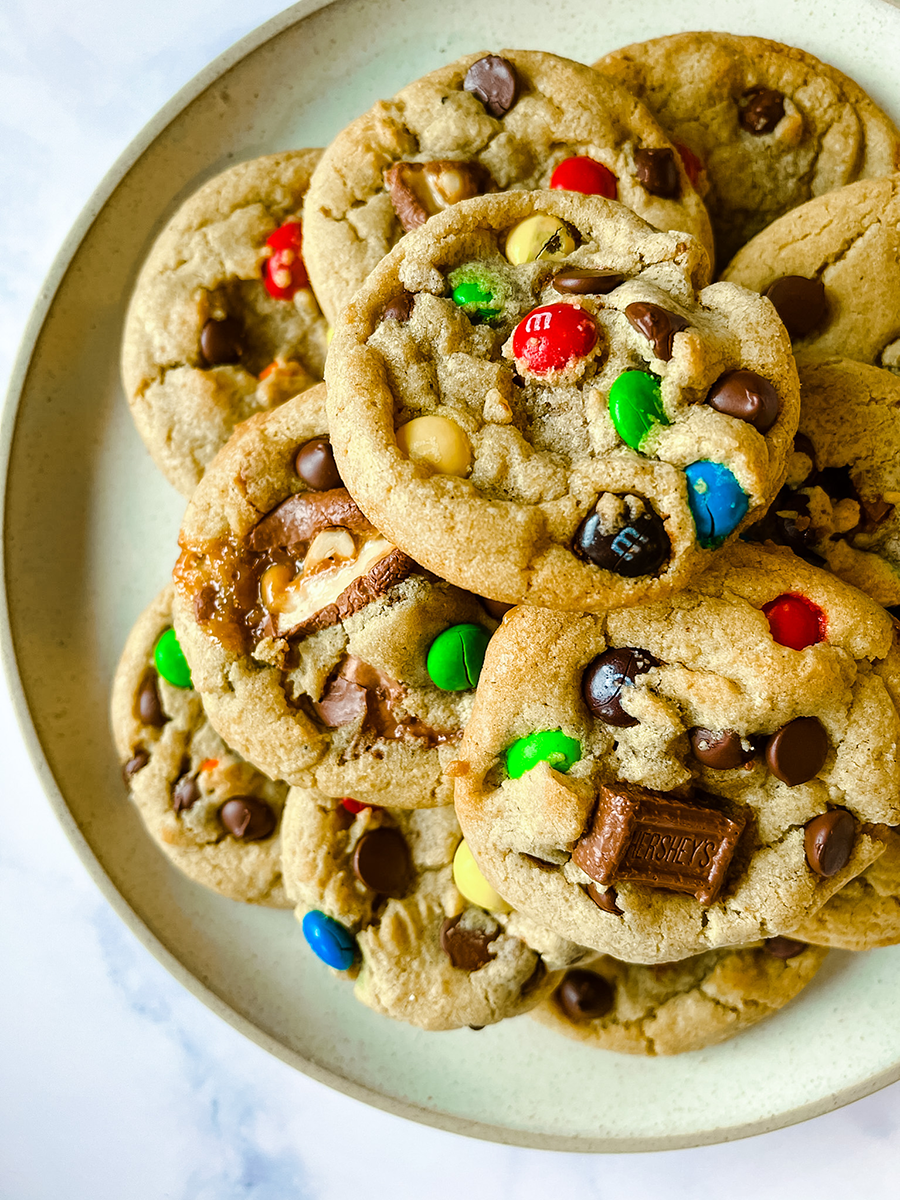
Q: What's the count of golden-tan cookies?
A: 12